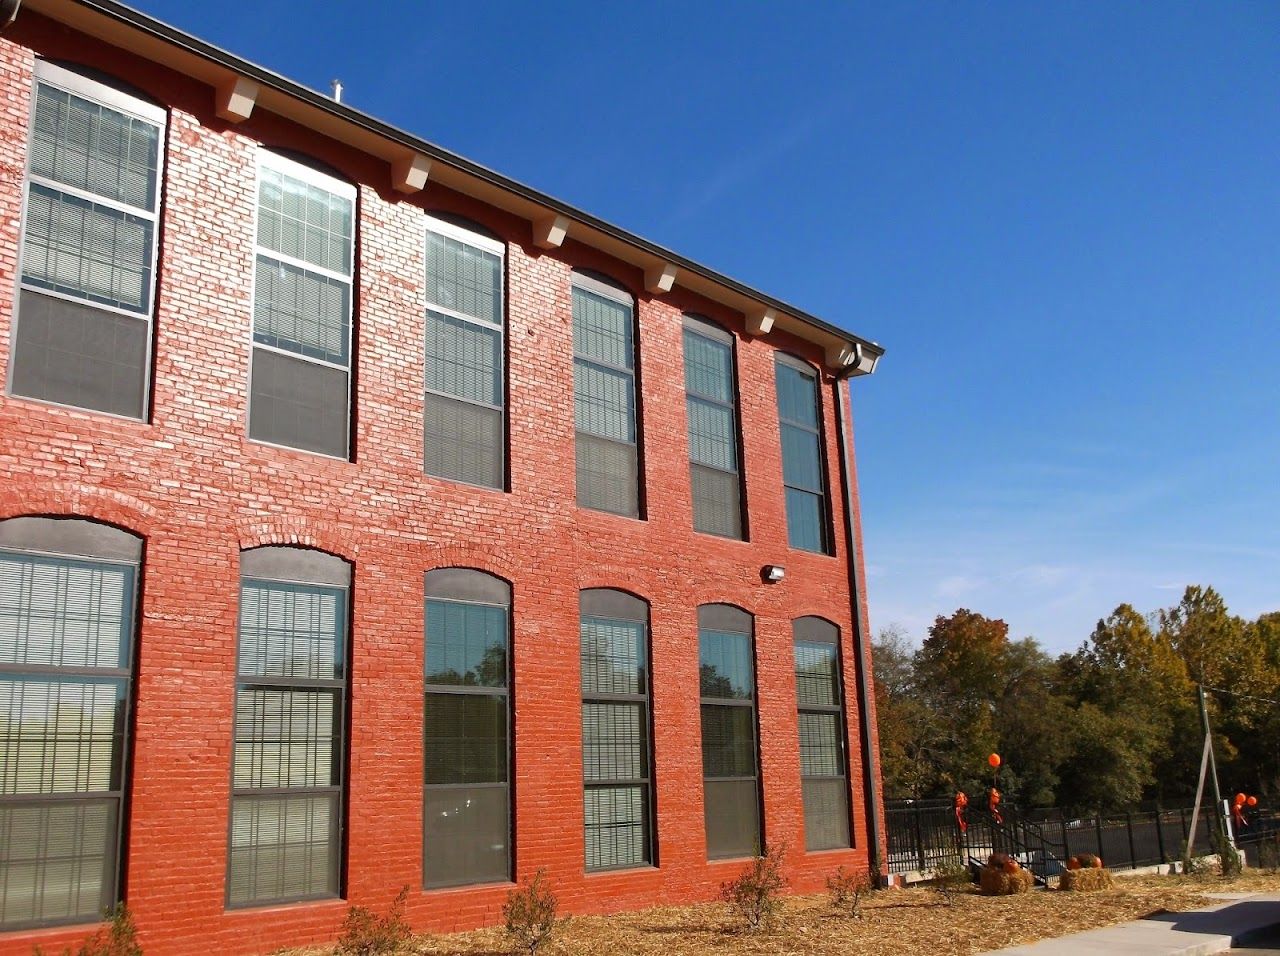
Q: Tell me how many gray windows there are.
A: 12